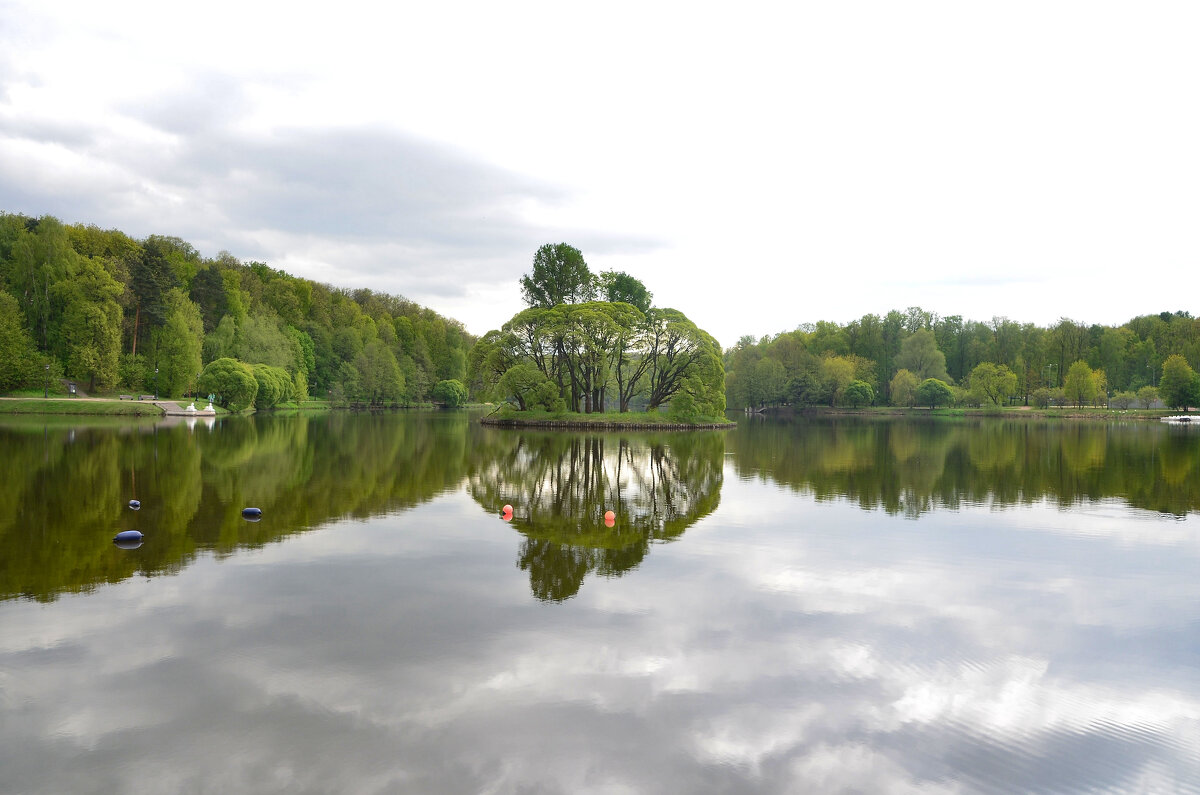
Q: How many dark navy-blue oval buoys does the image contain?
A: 3